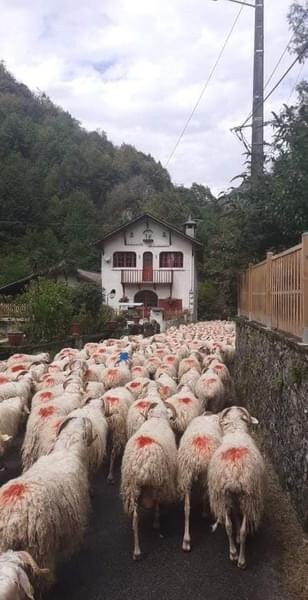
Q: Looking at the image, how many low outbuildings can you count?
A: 1